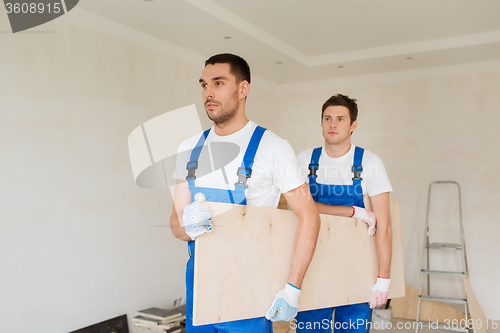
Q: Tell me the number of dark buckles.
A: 4